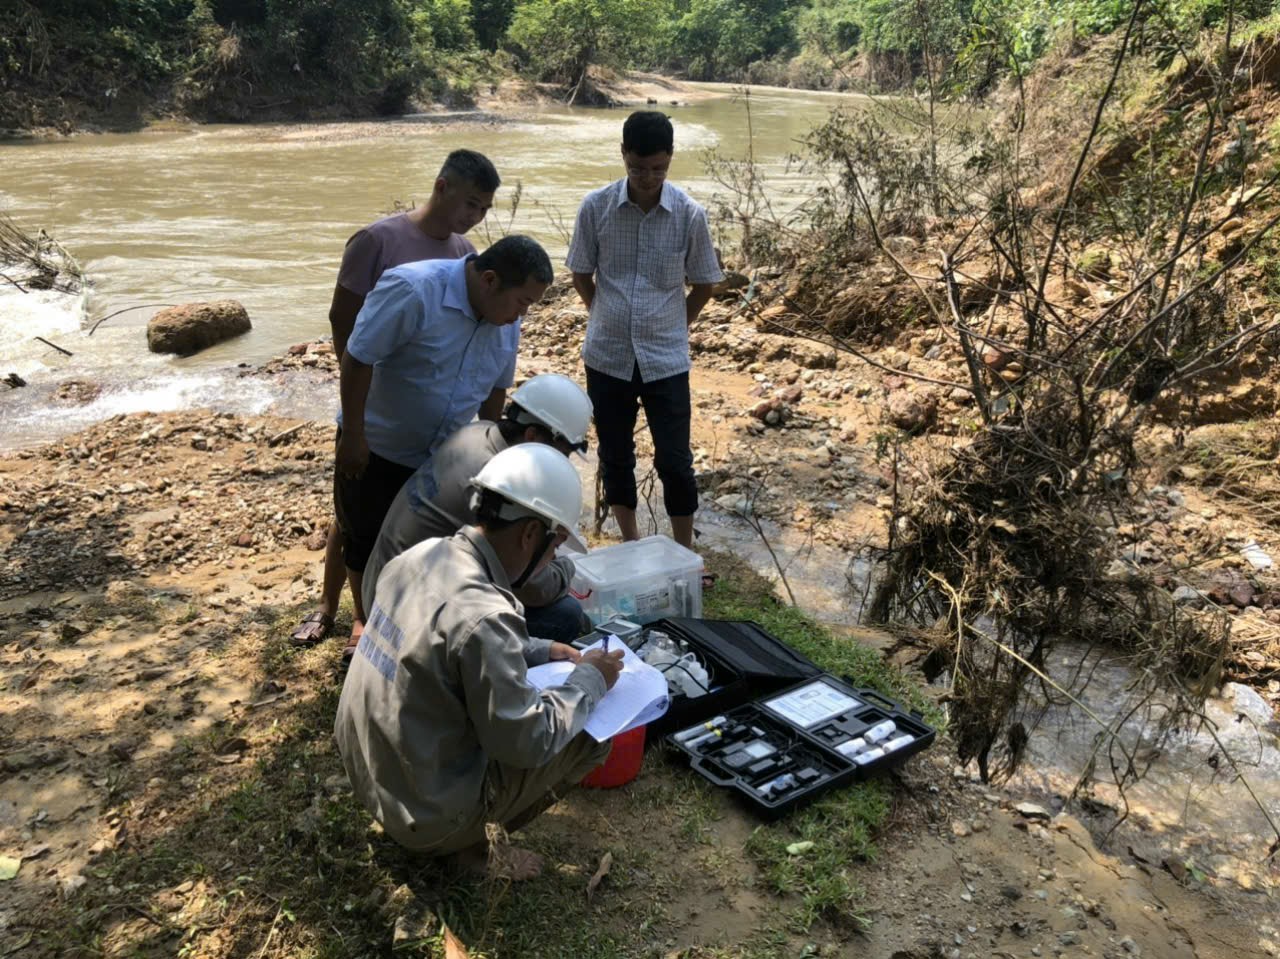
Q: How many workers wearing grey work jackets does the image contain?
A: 2